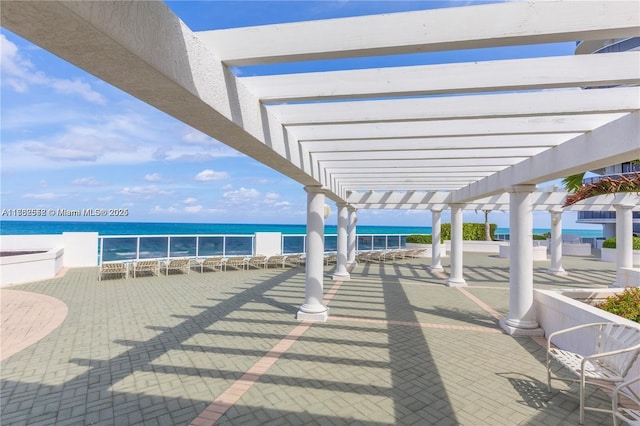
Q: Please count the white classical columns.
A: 8